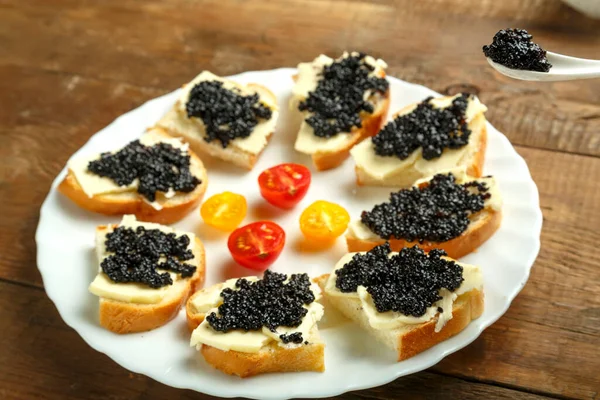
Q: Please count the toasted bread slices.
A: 8